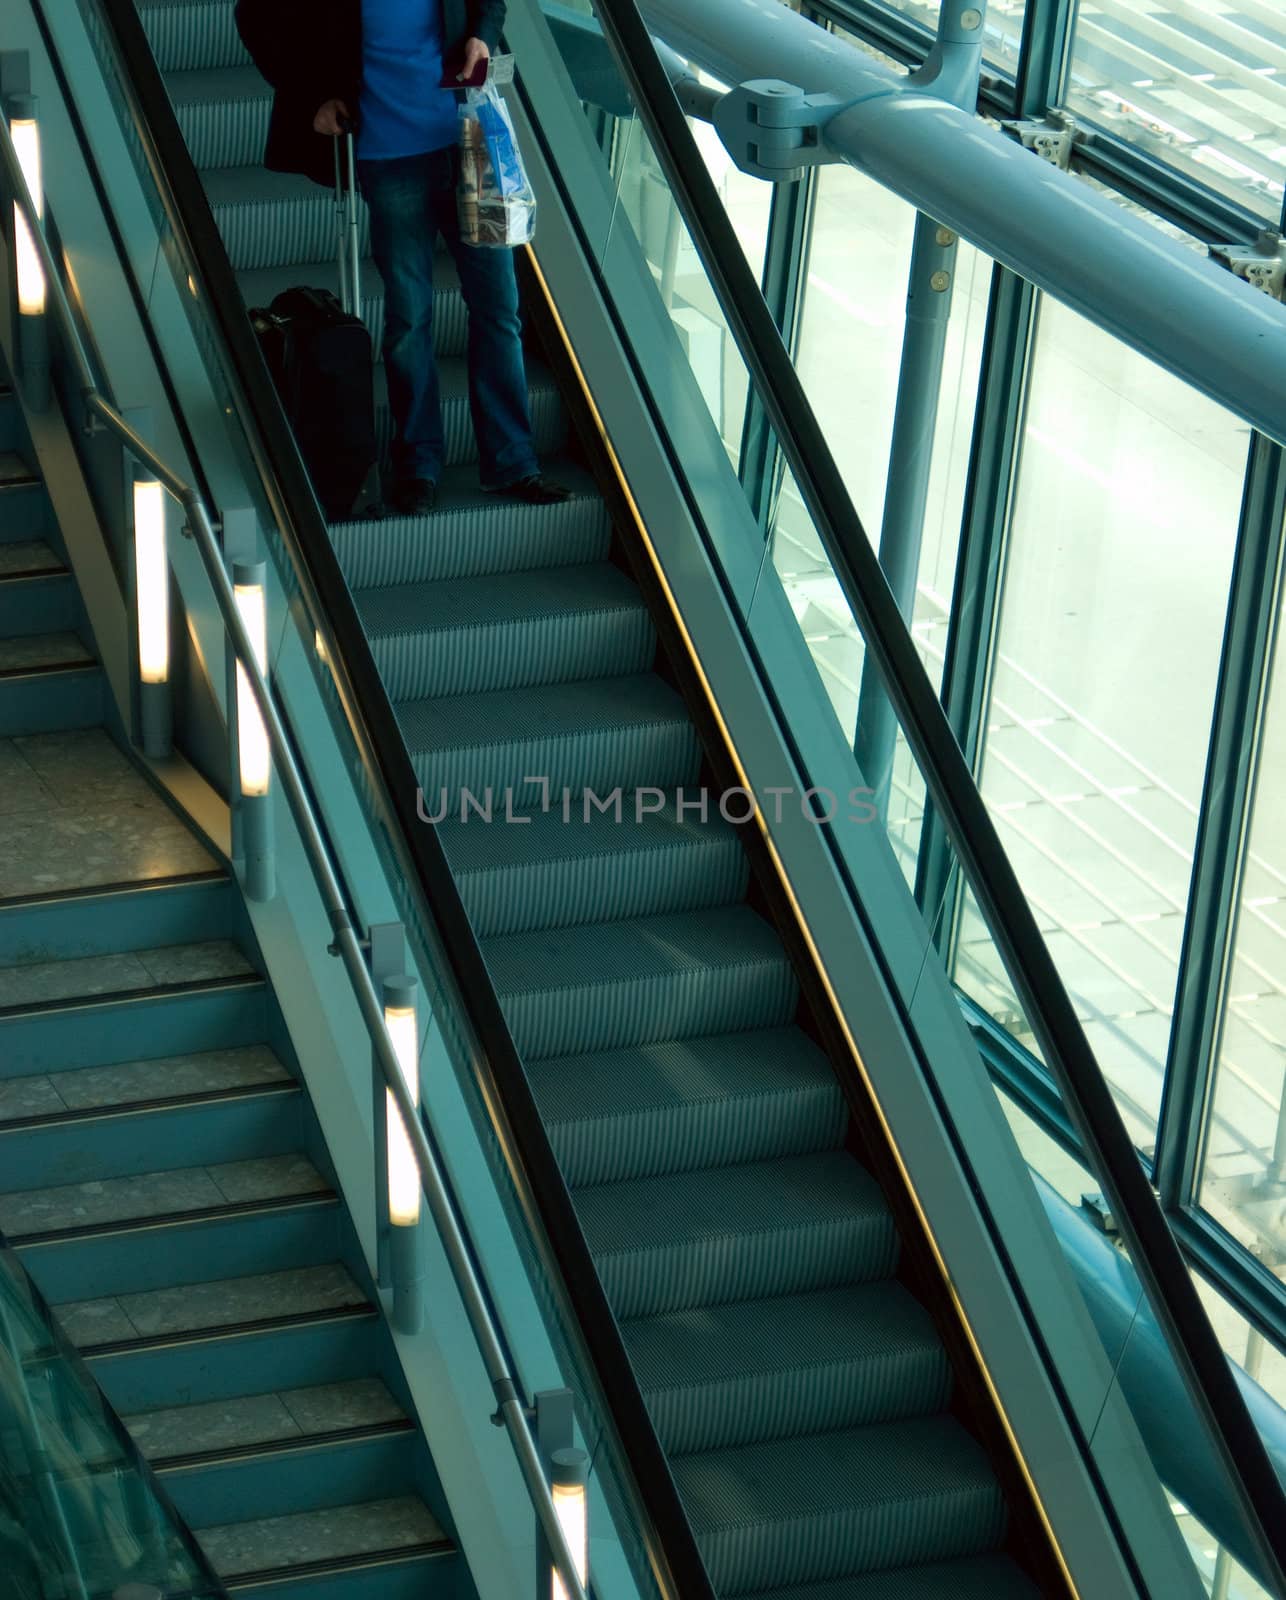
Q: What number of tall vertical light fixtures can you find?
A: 5